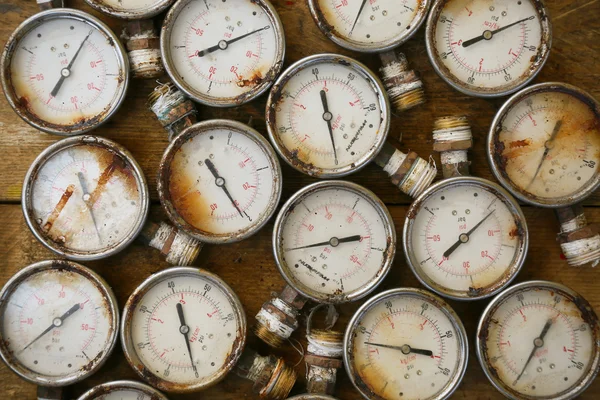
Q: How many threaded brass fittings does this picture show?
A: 10